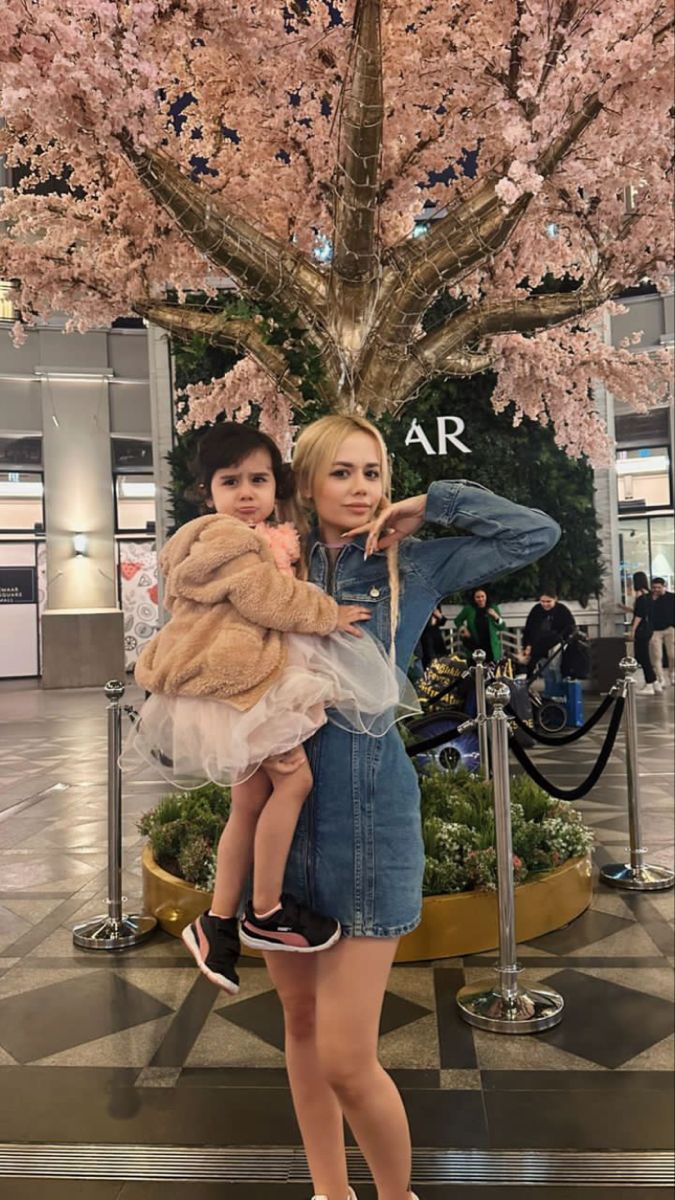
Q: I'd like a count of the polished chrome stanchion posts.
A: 4